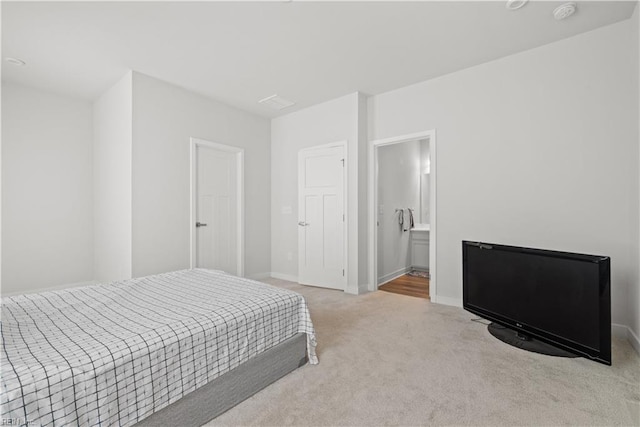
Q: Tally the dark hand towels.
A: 2